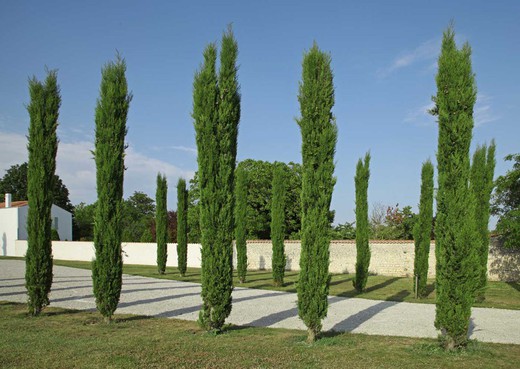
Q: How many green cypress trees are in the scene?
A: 12